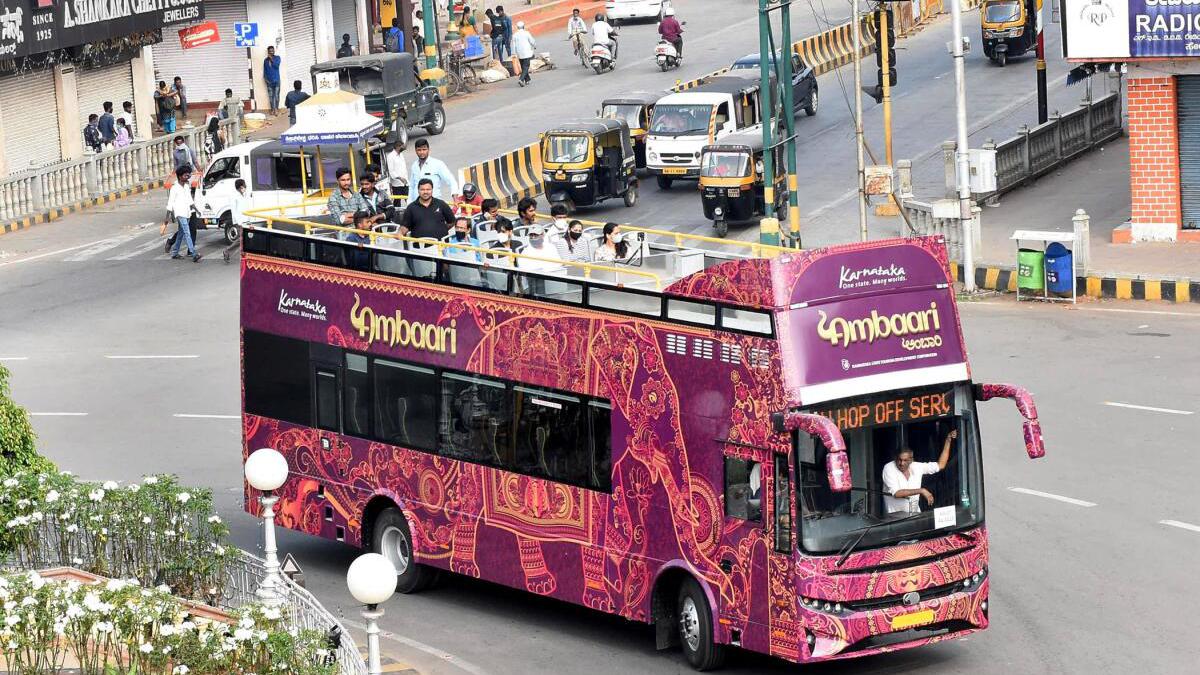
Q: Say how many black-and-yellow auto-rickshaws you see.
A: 4